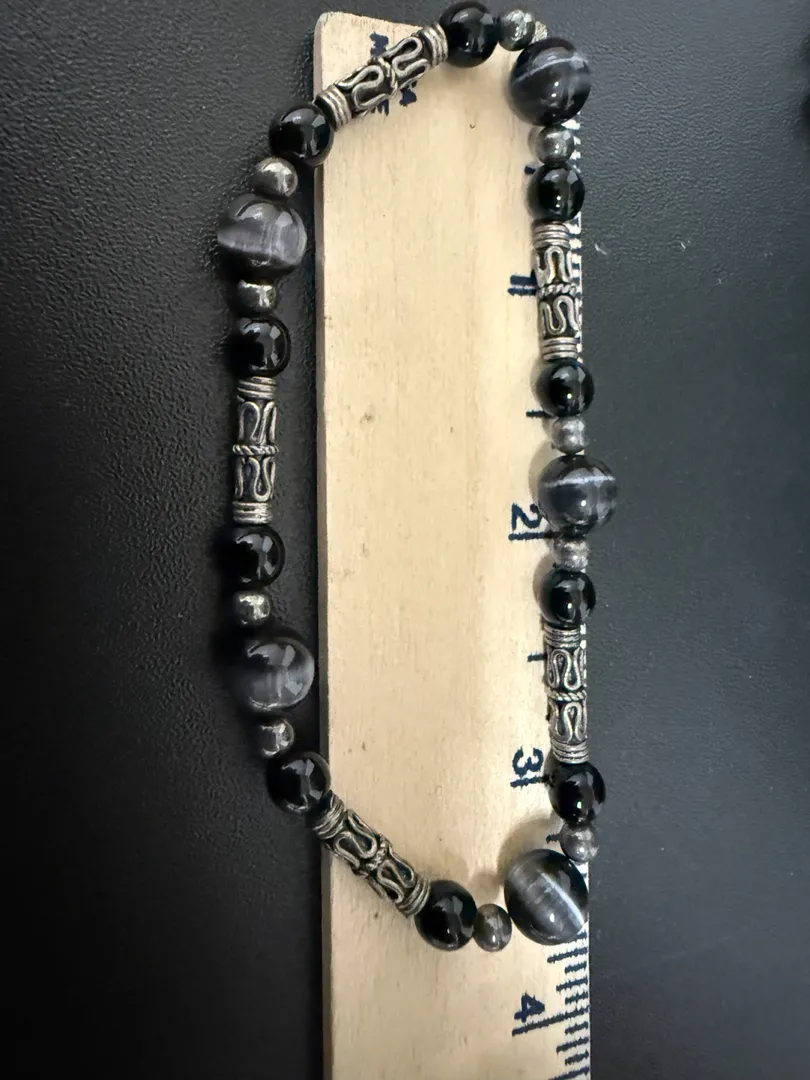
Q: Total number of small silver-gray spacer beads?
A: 10